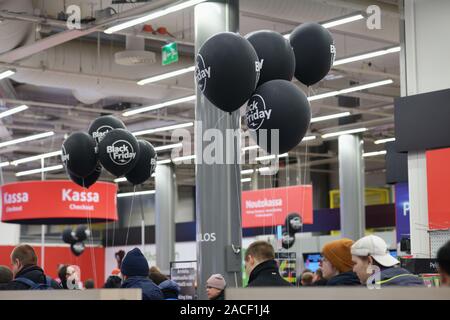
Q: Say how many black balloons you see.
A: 14